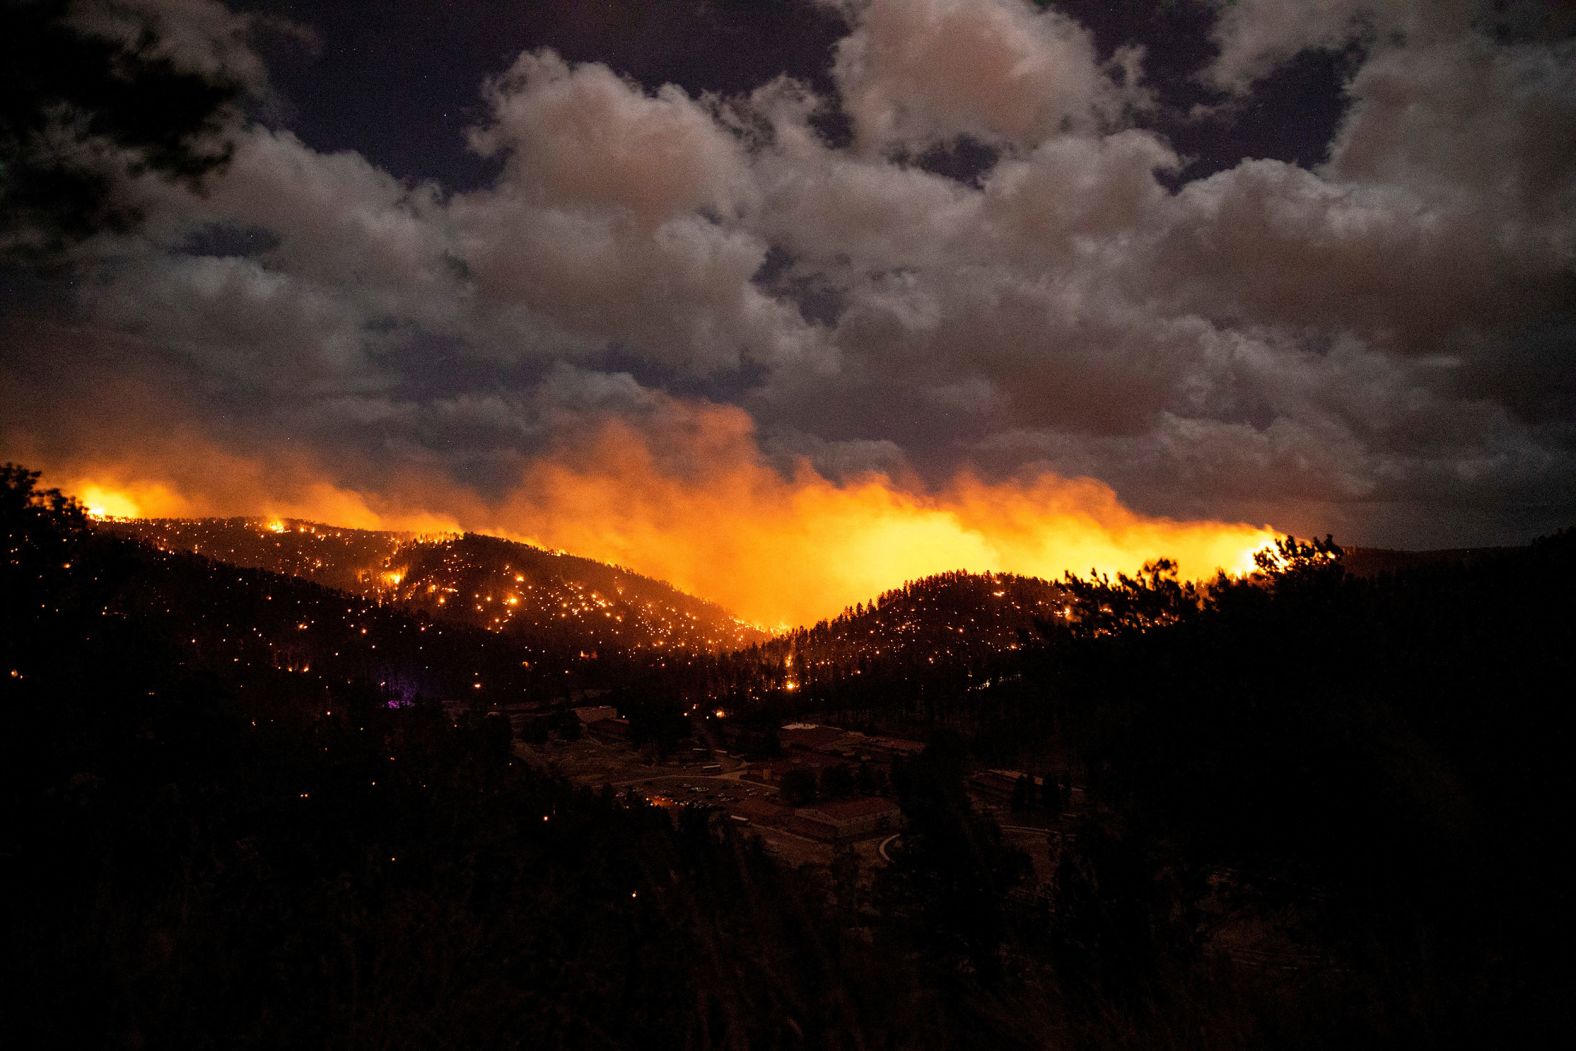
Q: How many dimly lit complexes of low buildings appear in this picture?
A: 1